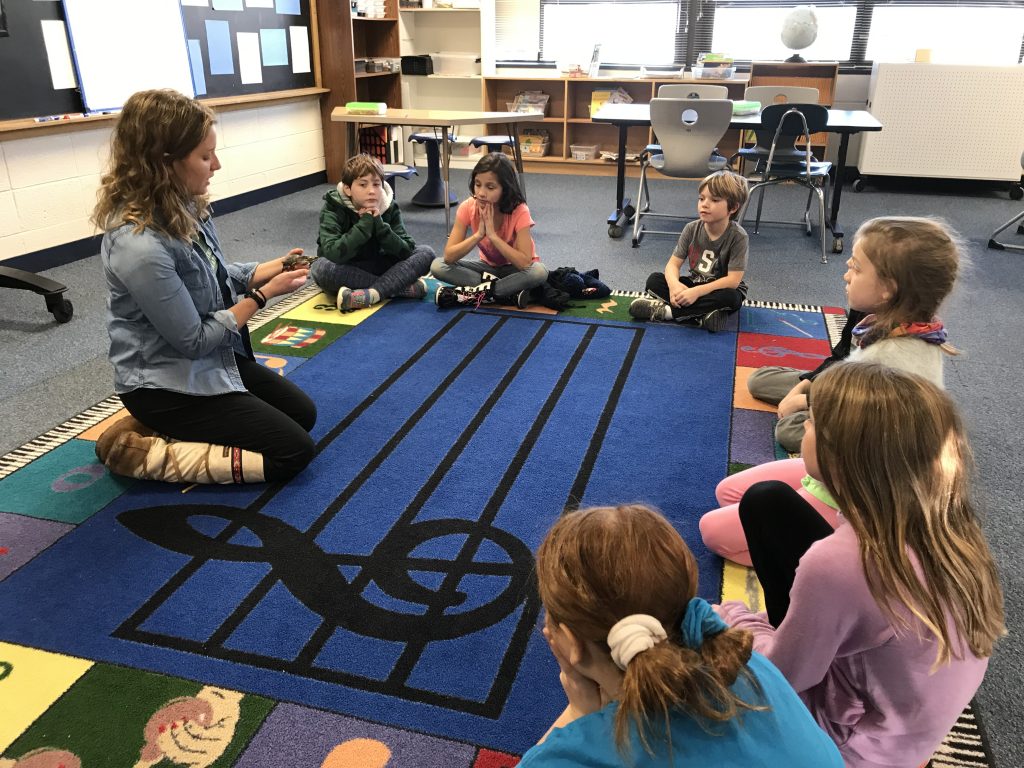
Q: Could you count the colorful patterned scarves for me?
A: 1